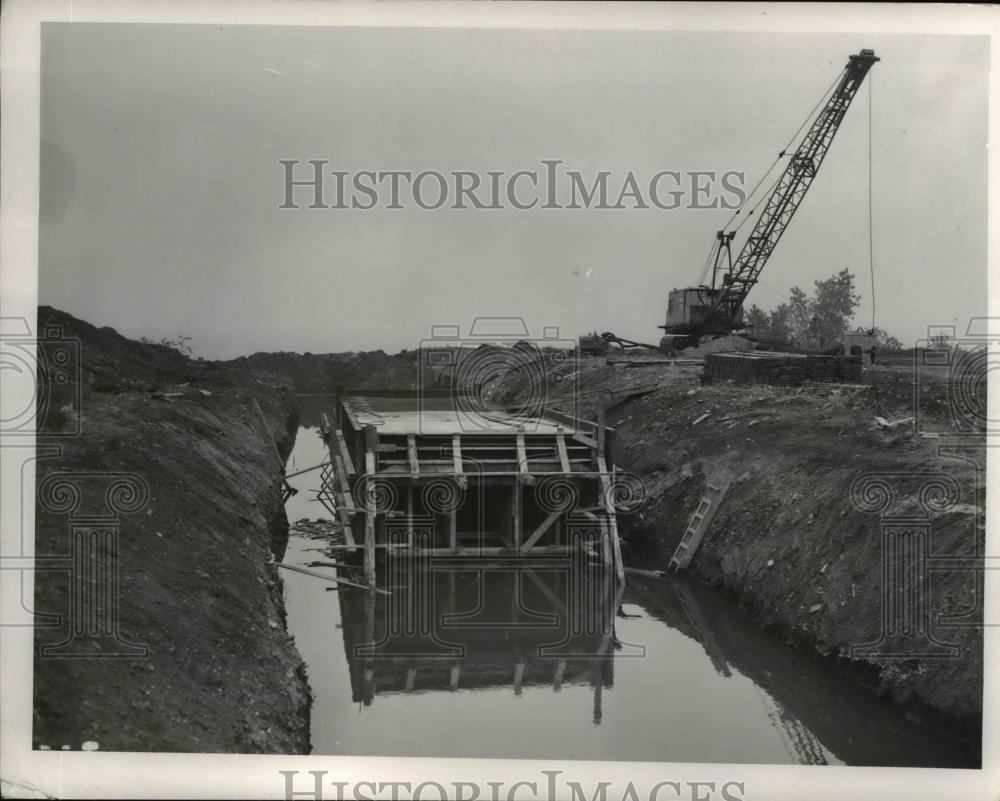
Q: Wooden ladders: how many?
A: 1